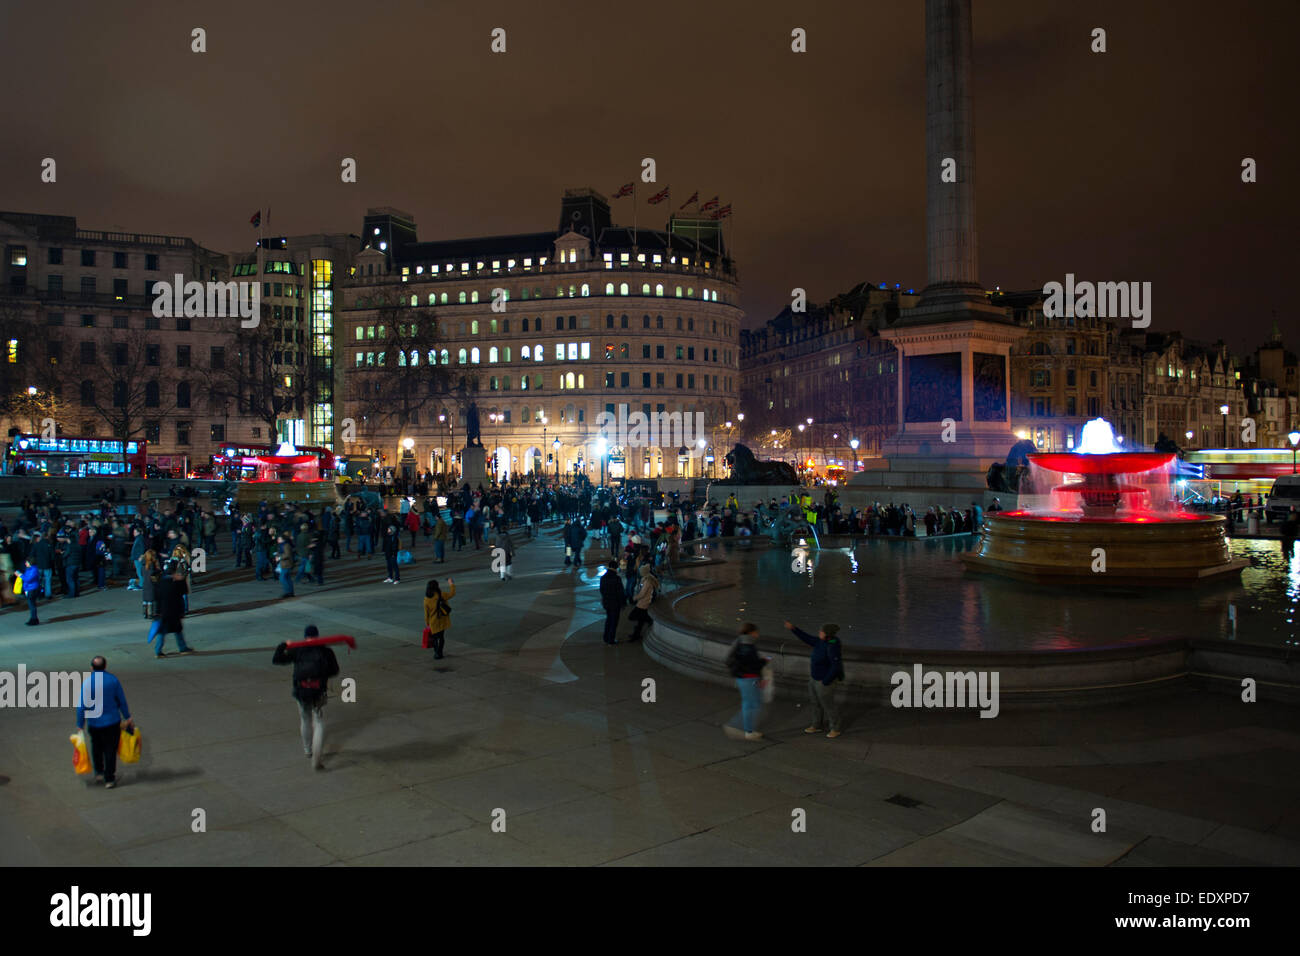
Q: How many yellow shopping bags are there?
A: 3